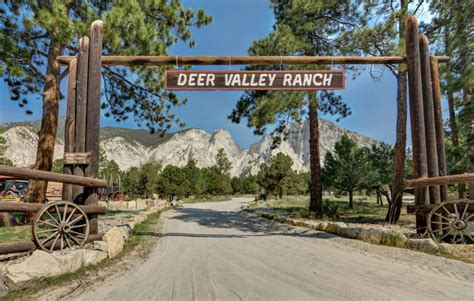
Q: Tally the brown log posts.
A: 6